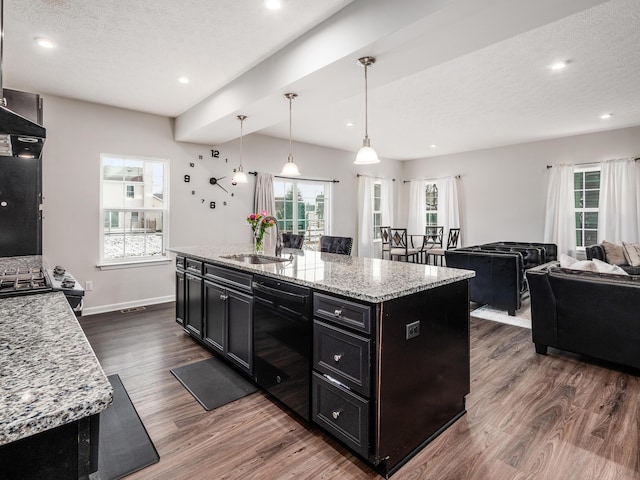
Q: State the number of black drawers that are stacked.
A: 3